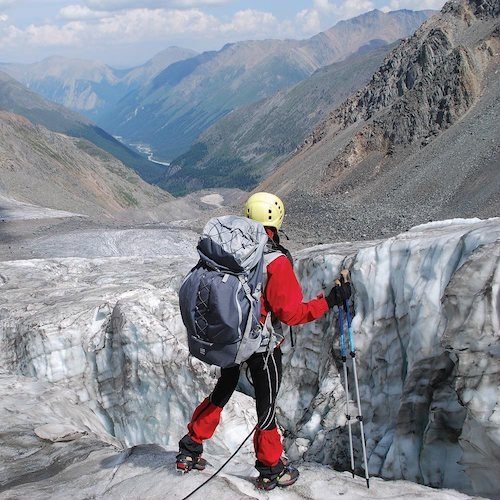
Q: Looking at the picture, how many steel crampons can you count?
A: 2